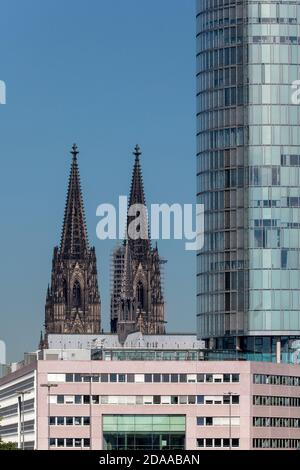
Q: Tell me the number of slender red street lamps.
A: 0